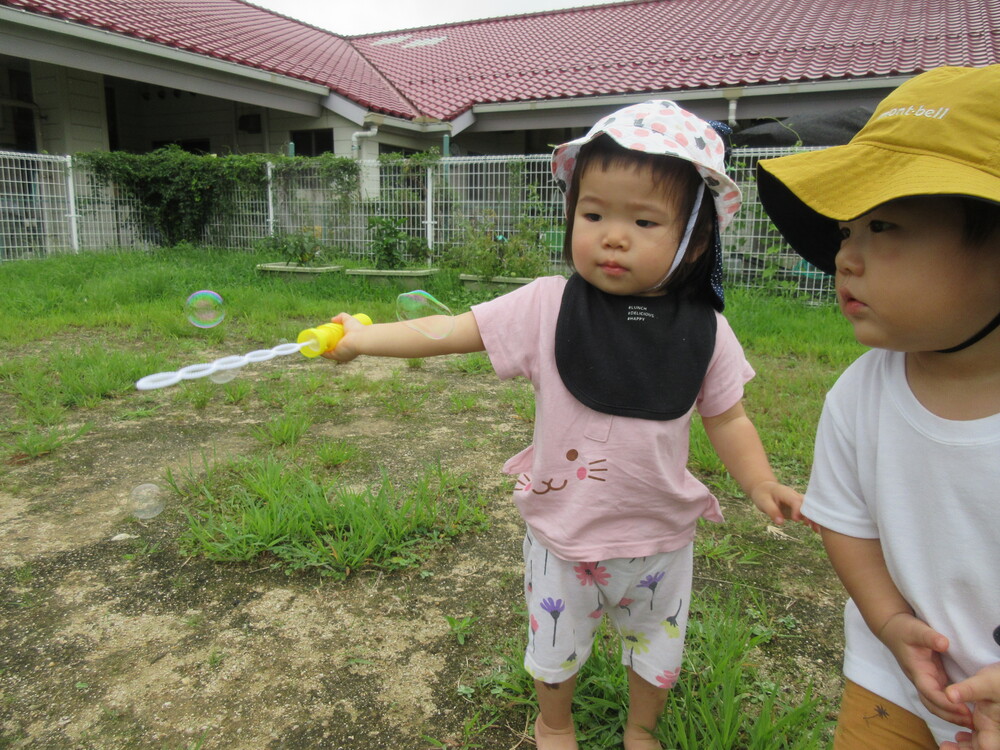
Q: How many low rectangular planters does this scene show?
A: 3